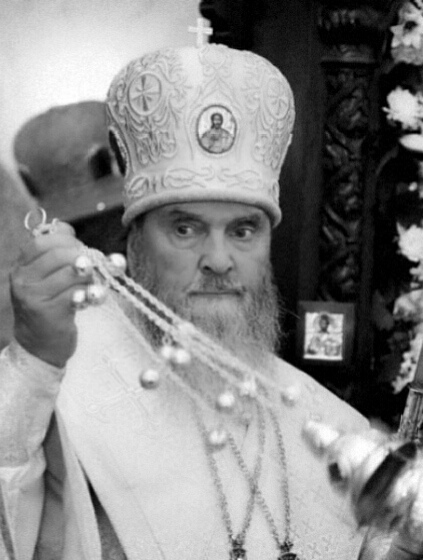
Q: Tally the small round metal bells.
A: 11